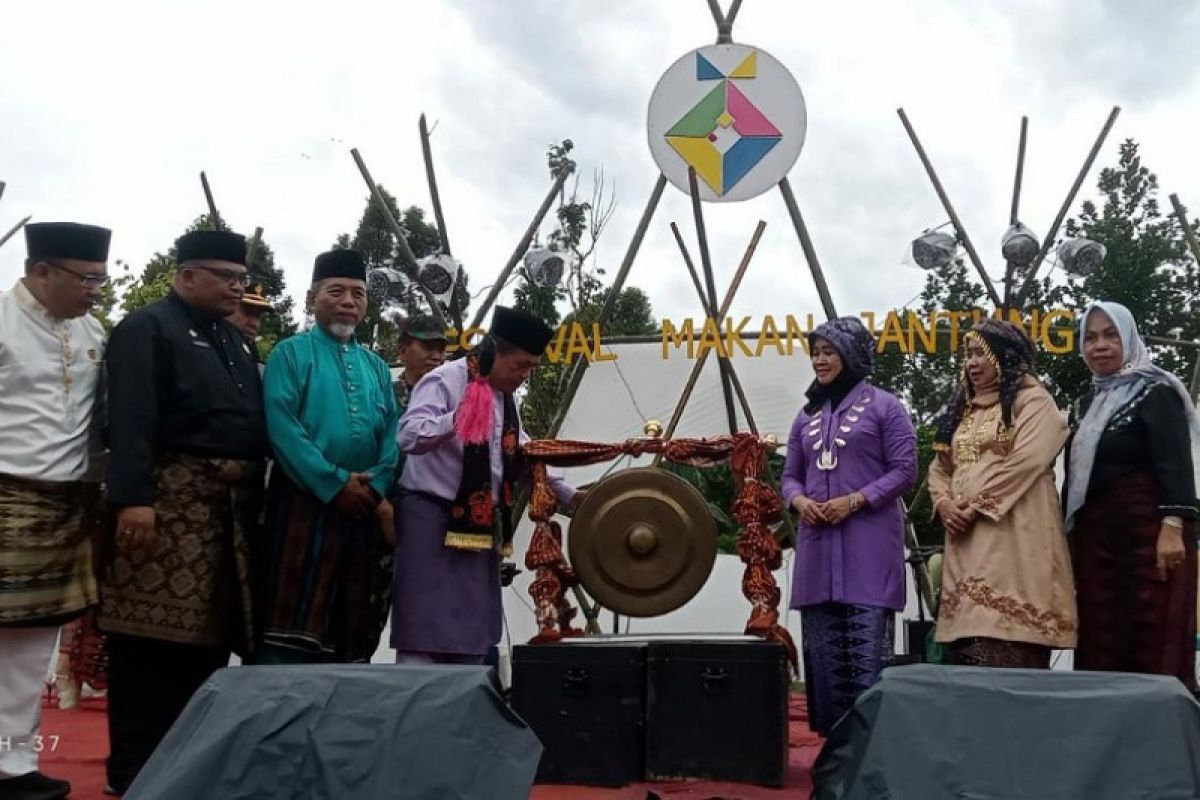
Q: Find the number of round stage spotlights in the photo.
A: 6